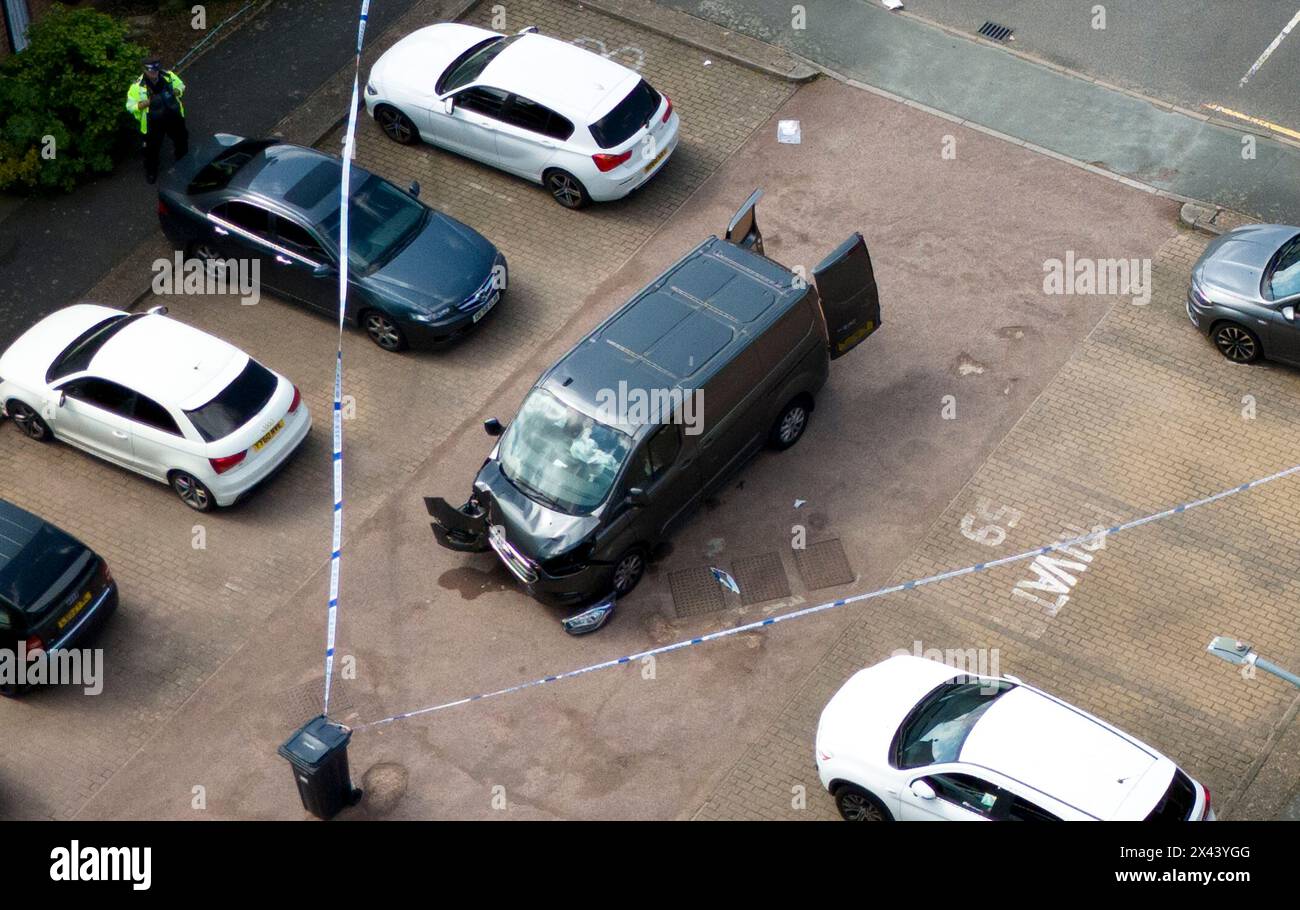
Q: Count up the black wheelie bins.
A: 1